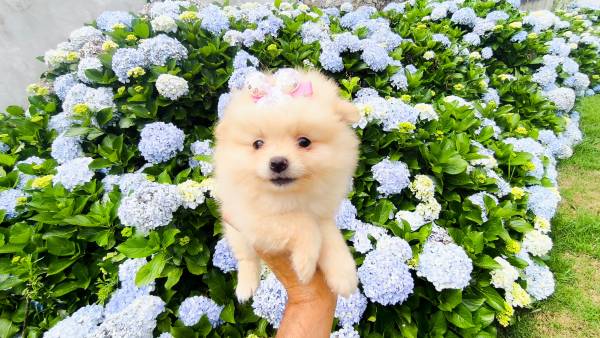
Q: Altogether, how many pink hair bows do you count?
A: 2